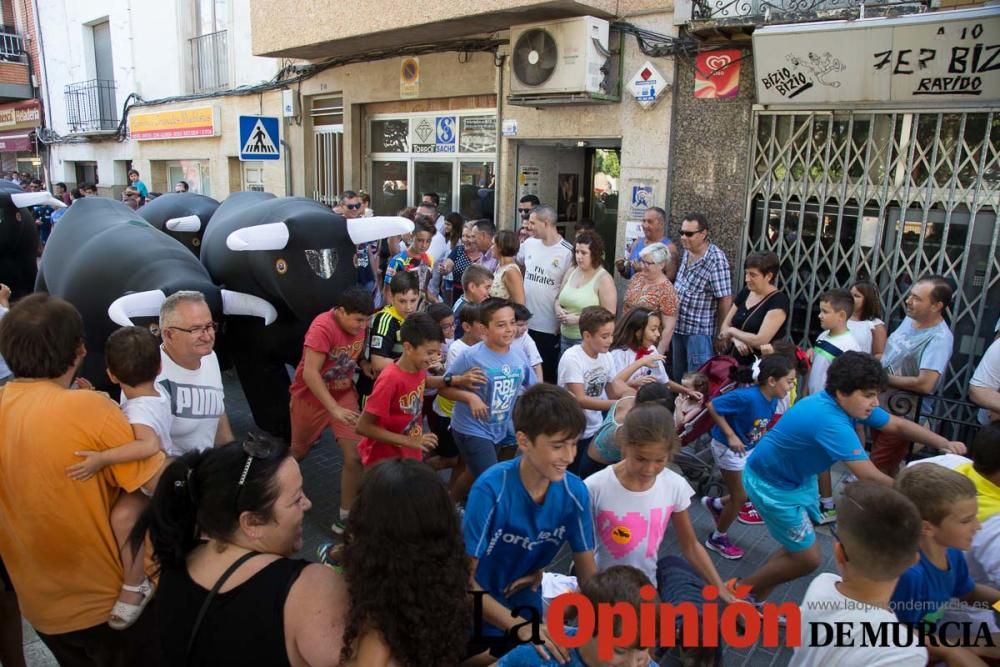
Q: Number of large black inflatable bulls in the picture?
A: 4